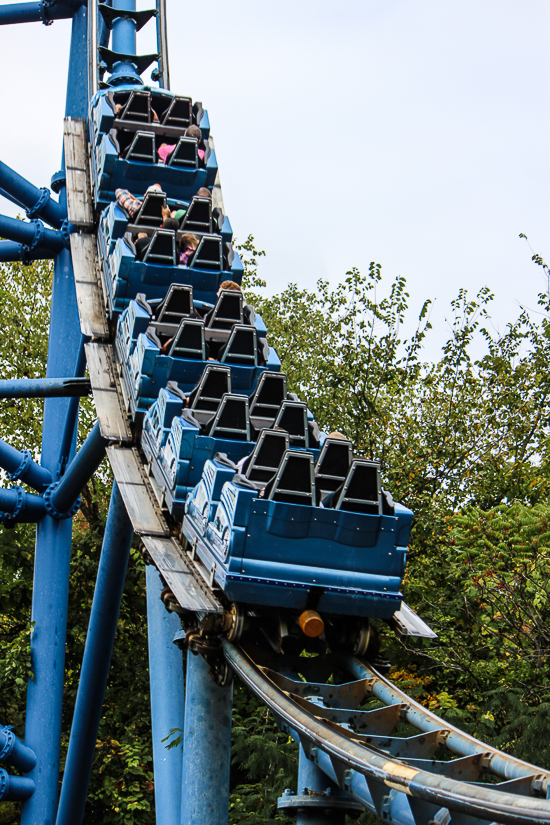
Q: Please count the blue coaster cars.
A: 5